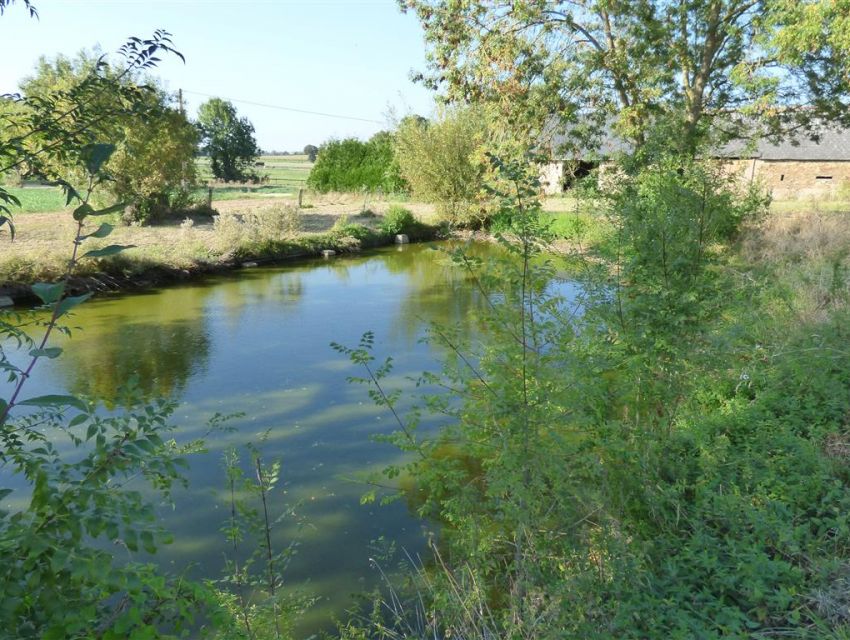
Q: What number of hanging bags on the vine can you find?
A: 0